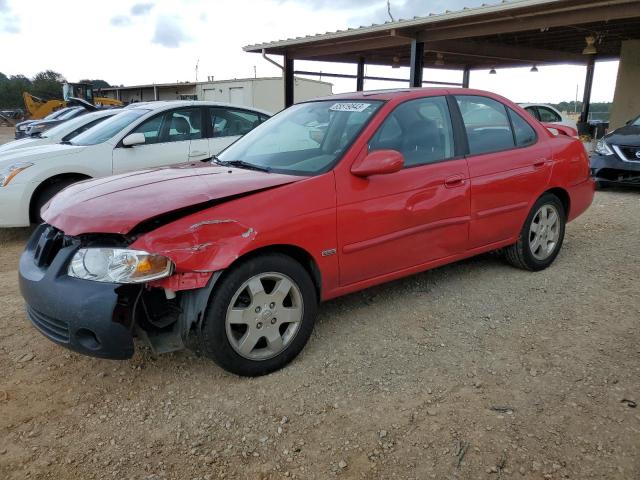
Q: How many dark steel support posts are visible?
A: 5